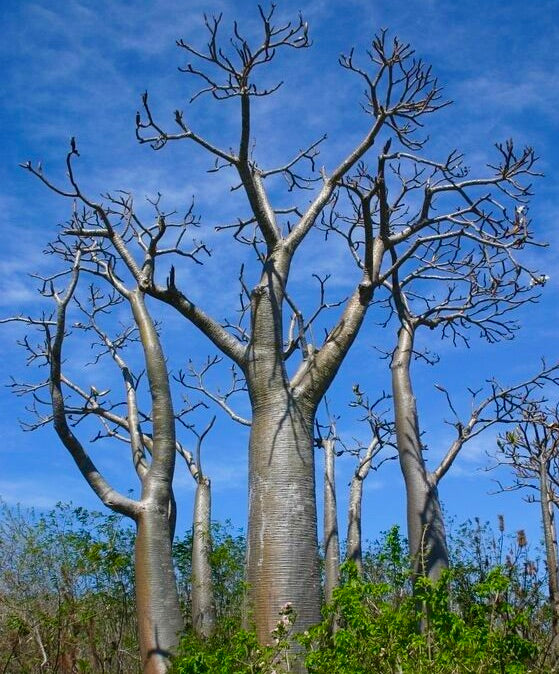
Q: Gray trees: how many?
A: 7